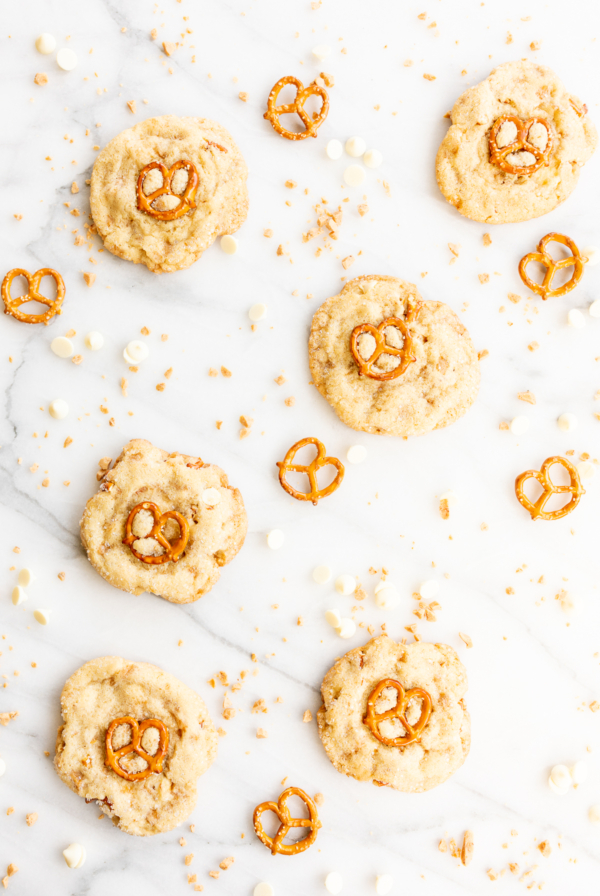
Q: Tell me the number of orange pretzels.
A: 12